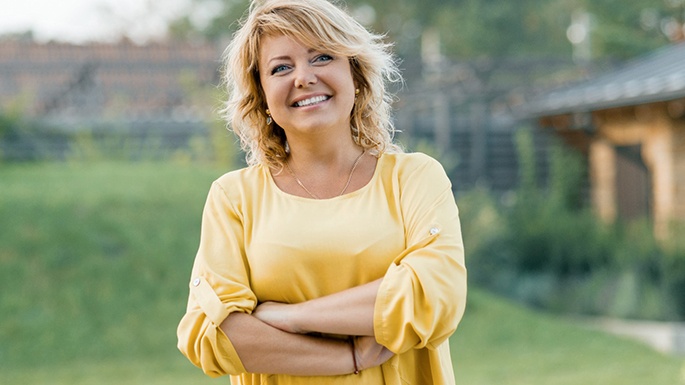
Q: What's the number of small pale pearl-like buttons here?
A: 2